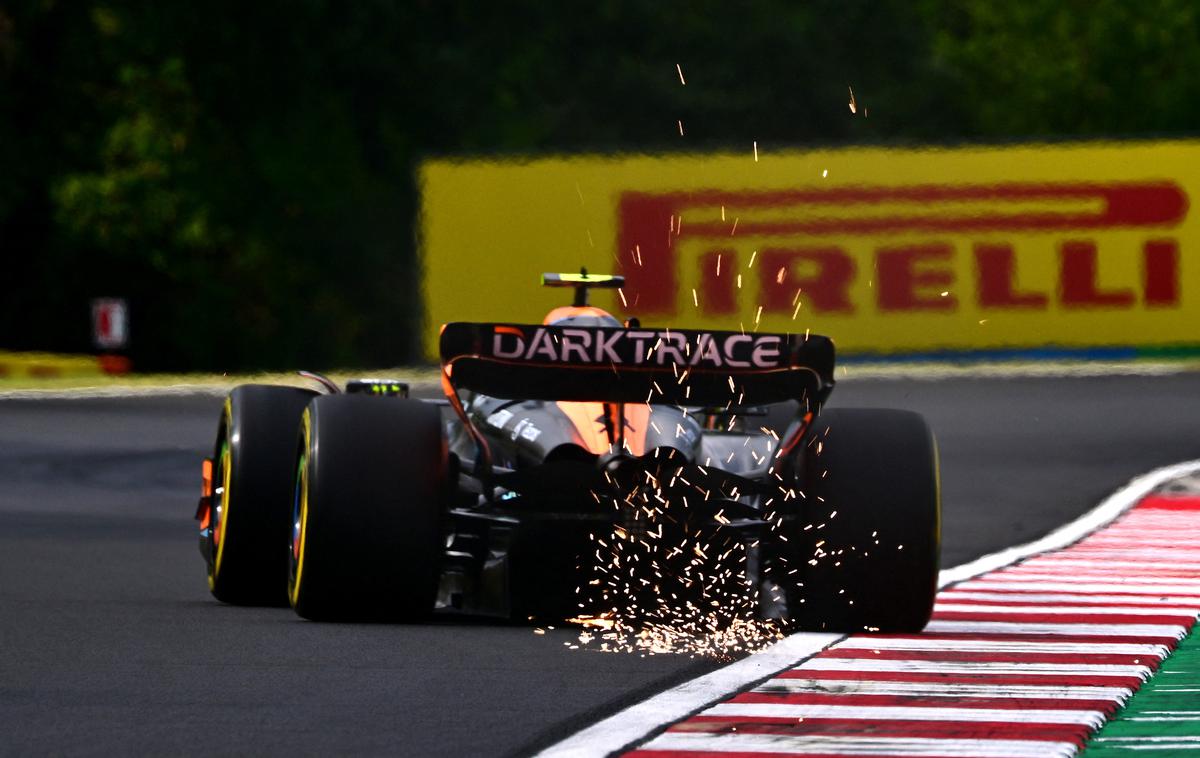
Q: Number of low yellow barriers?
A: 1